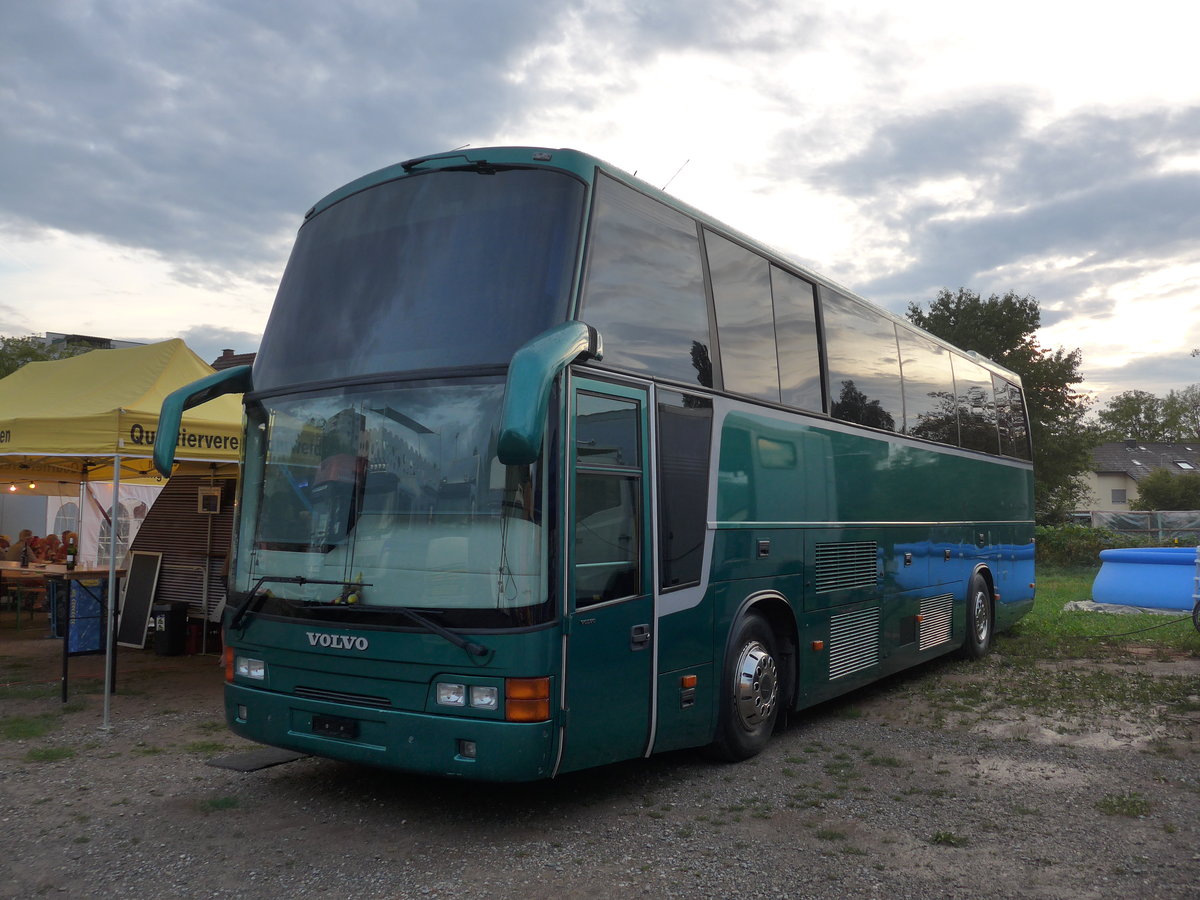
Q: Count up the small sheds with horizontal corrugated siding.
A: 1